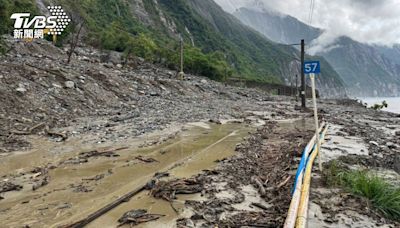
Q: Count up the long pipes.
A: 2